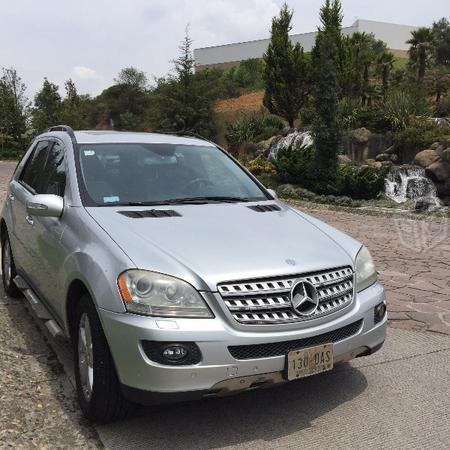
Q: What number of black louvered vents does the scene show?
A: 2